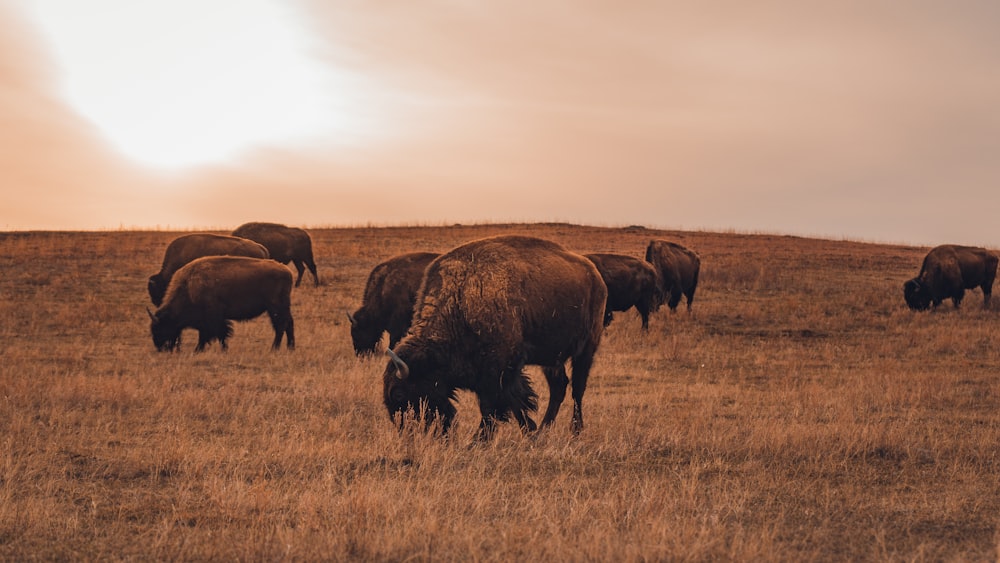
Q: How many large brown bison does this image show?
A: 8